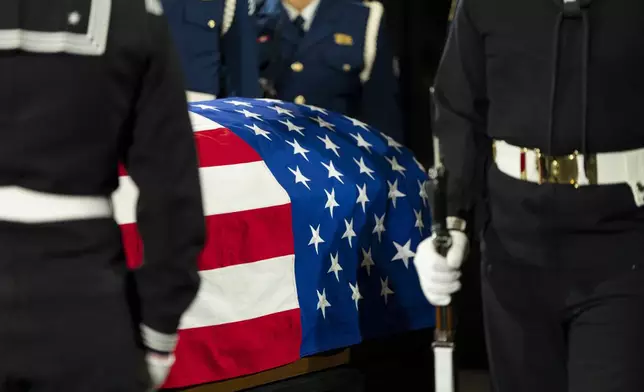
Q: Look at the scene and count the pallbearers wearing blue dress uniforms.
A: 2